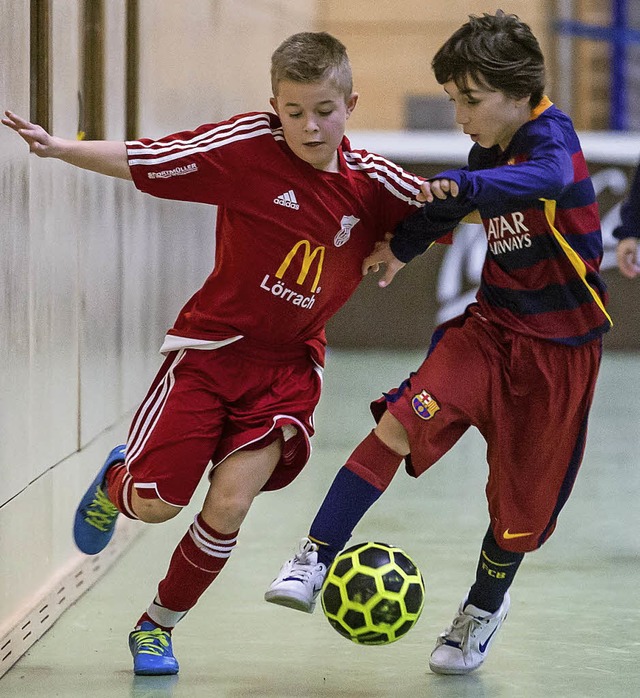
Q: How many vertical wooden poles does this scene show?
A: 3